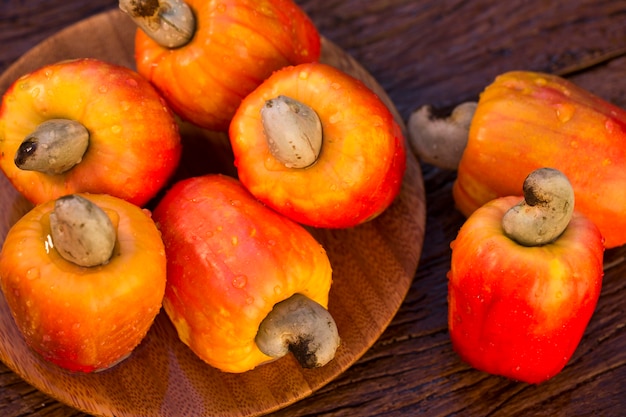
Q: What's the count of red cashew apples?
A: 7